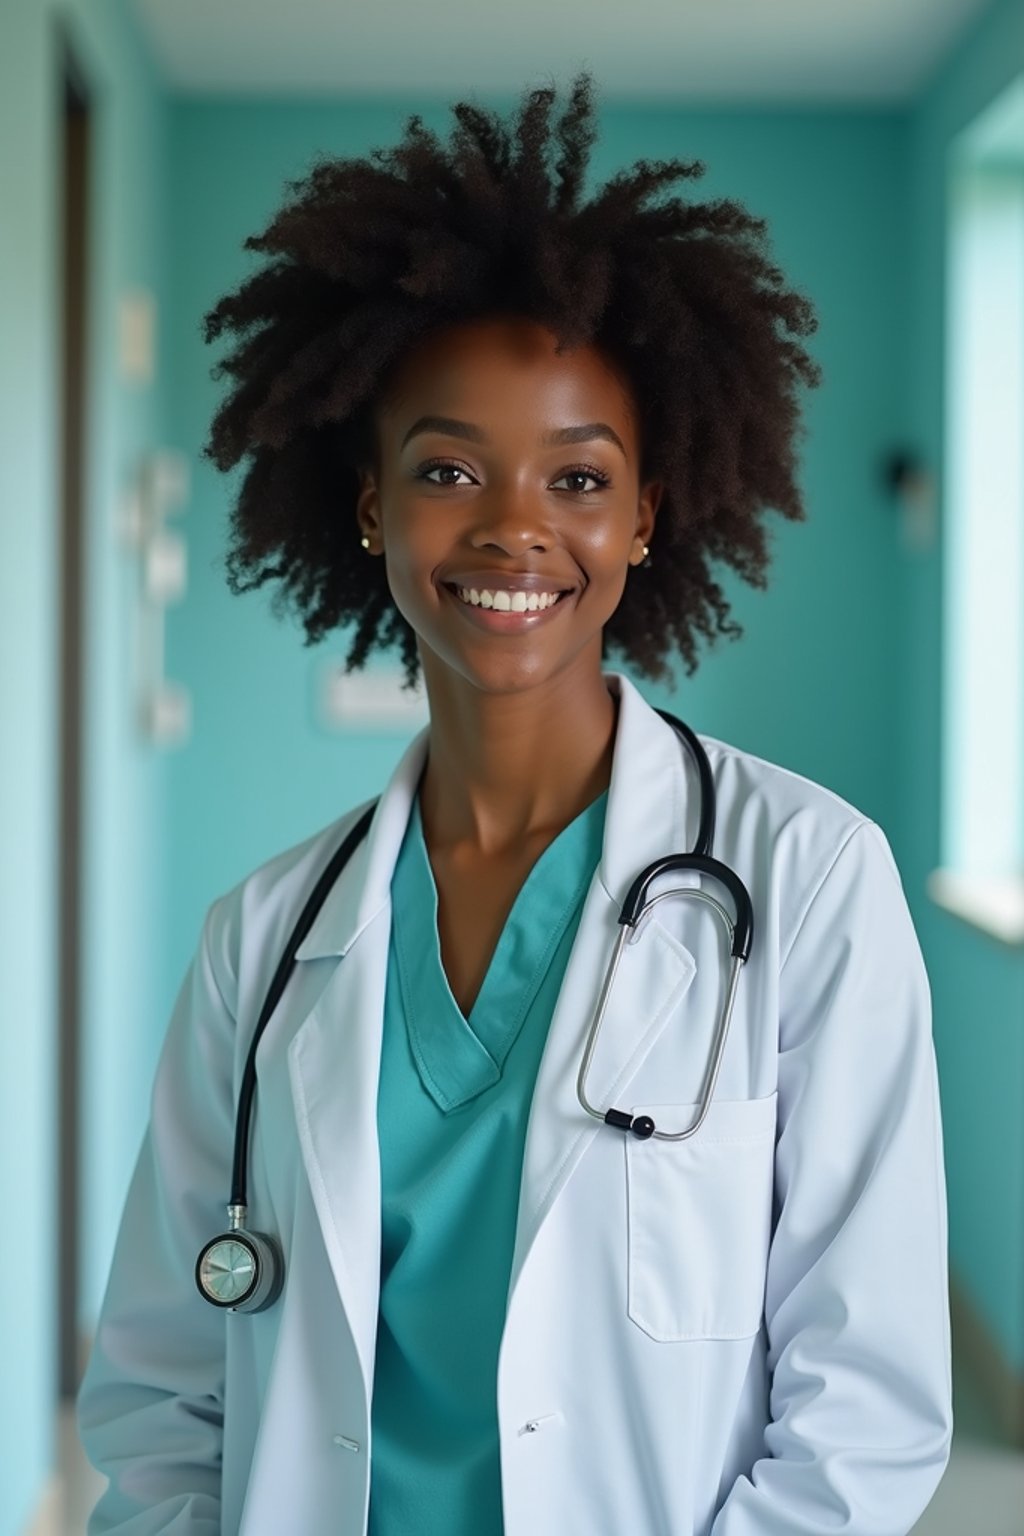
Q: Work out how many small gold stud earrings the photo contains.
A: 2